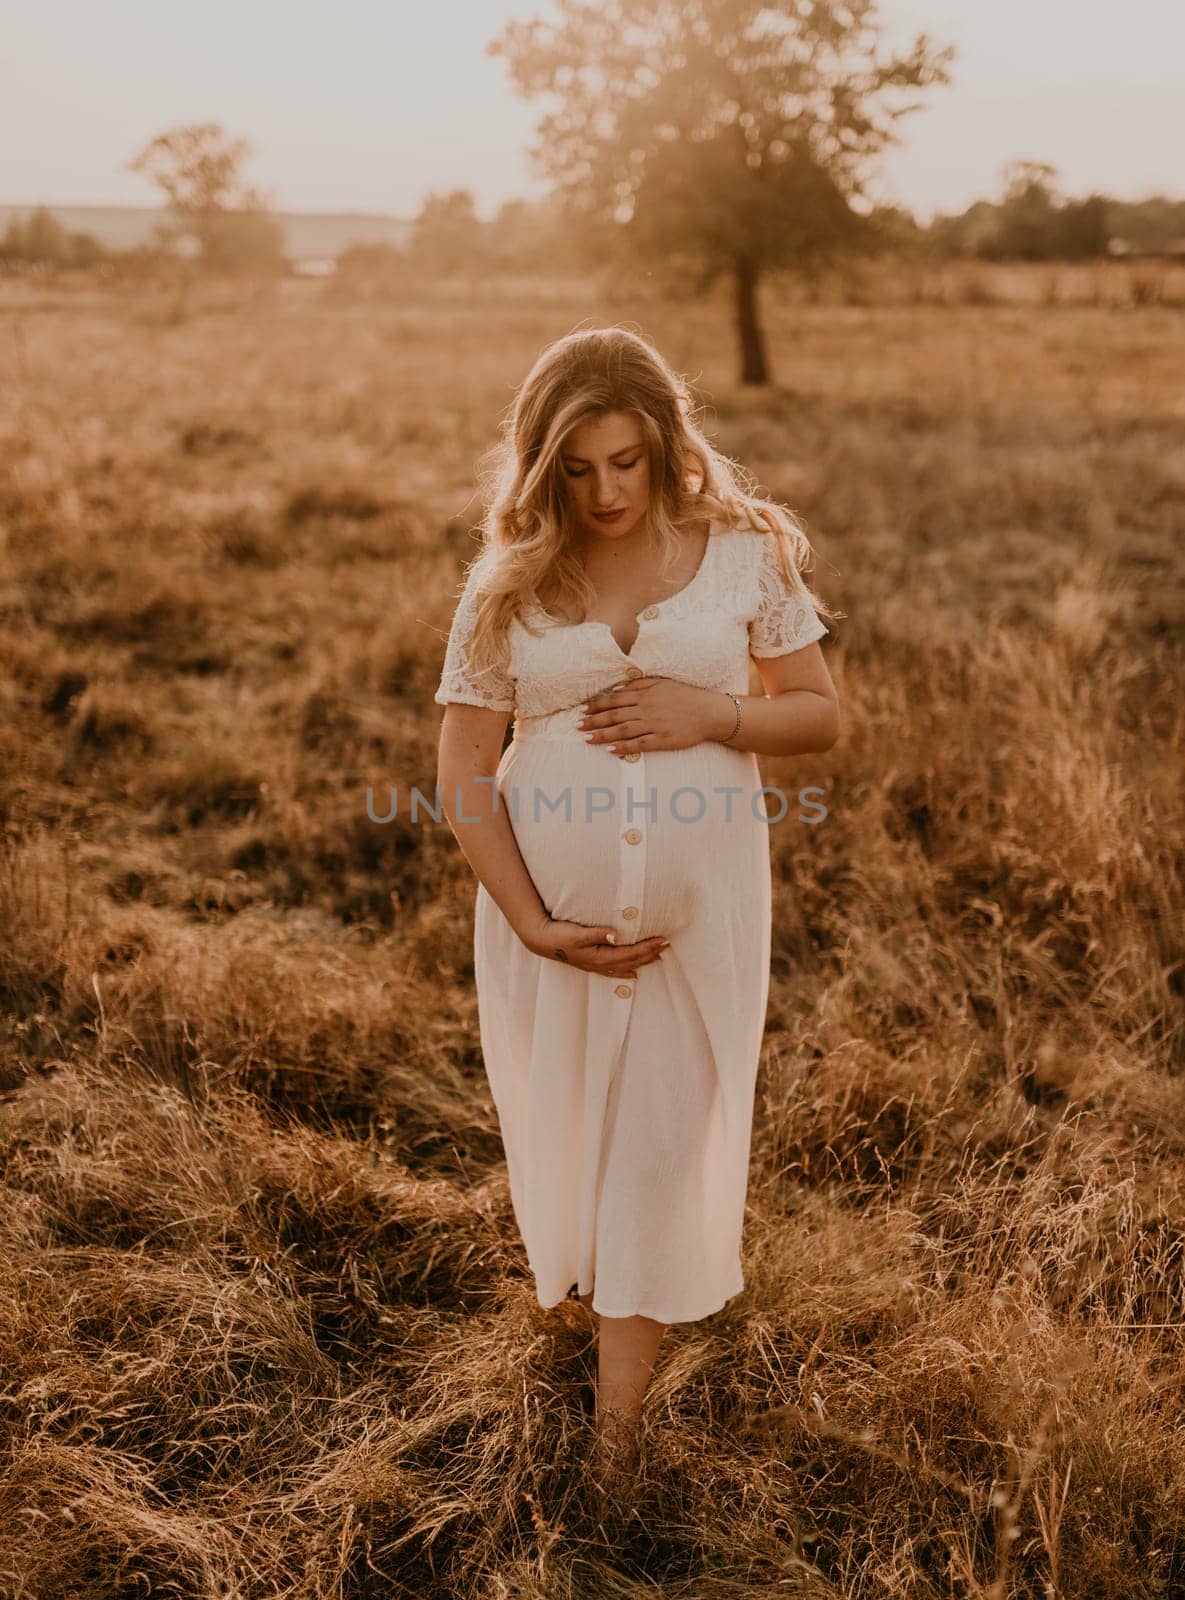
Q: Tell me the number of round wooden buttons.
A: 6